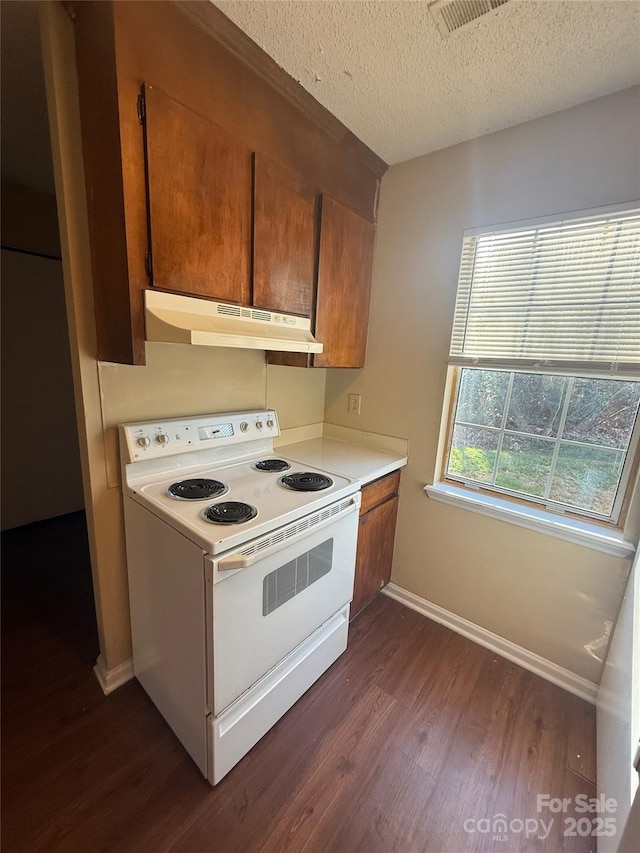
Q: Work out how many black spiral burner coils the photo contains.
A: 4